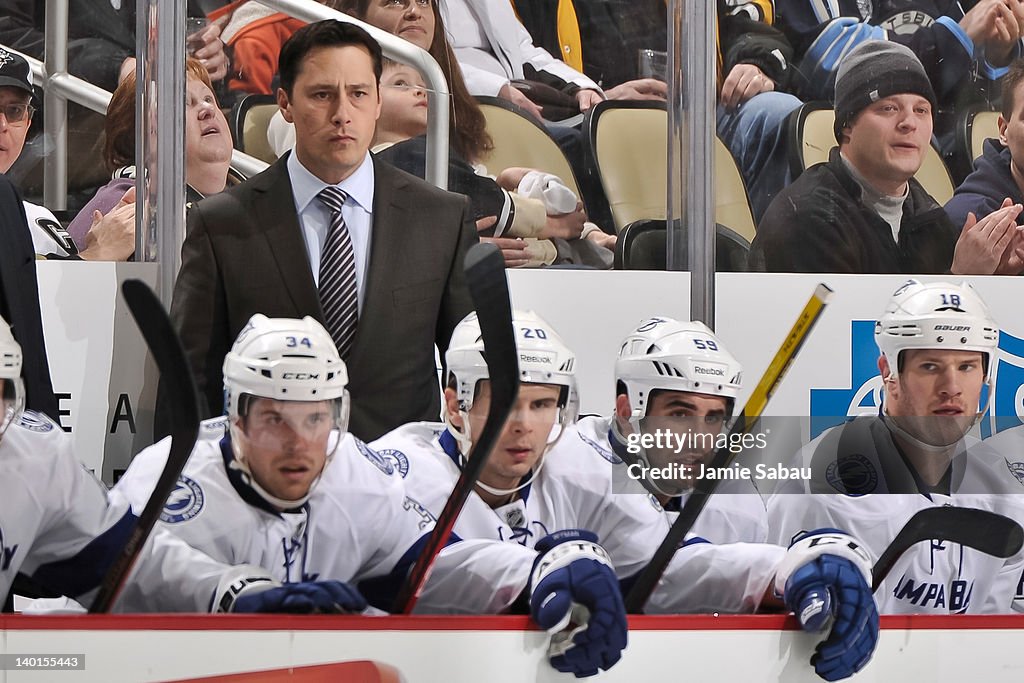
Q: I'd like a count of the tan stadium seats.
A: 5